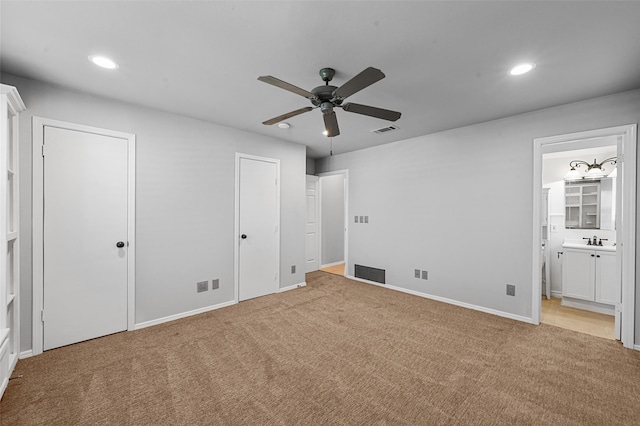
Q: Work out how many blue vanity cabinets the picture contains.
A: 0